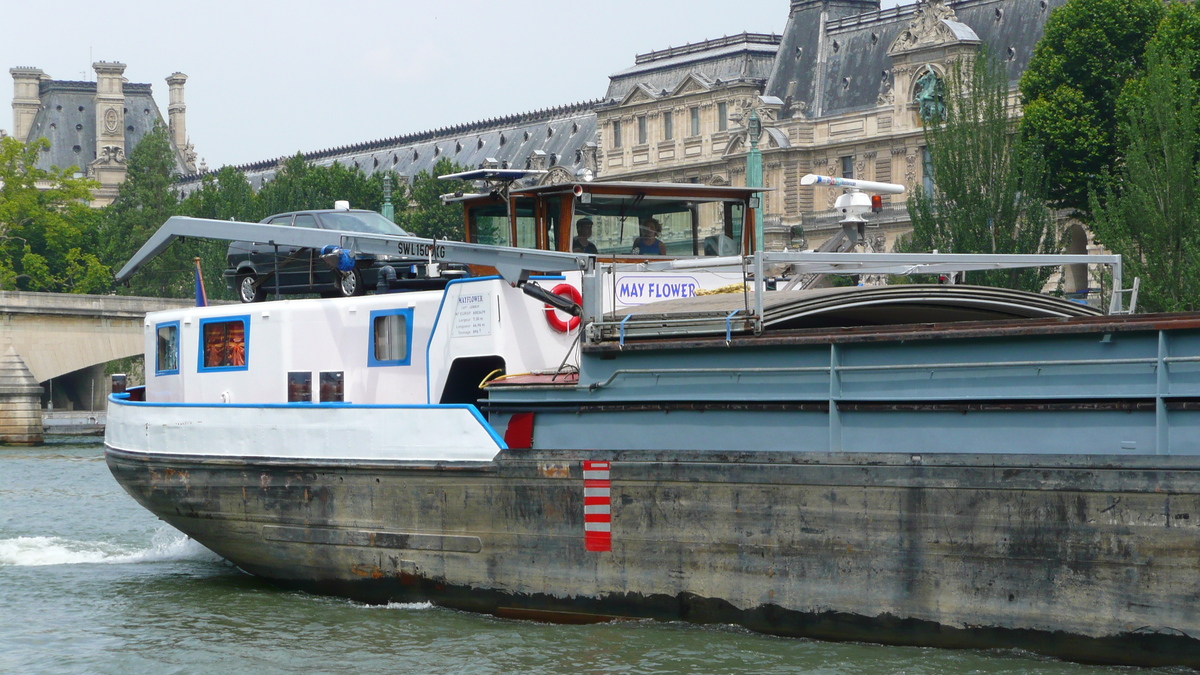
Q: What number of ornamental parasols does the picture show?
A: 0